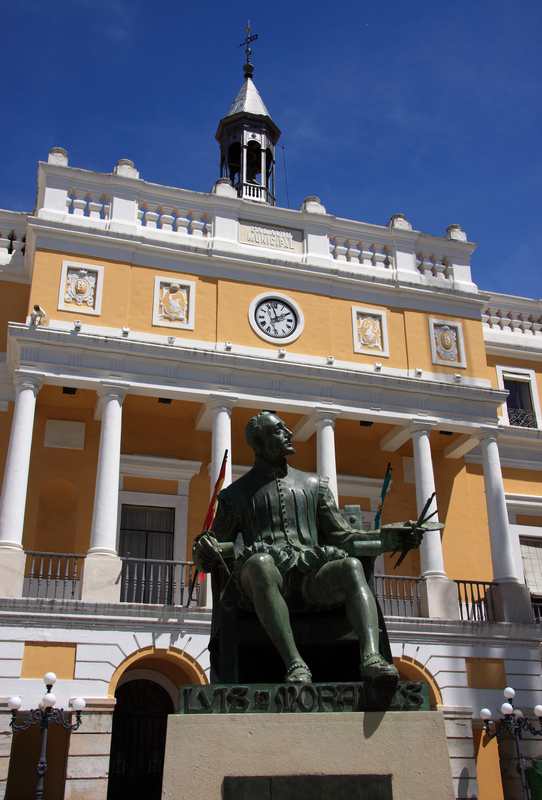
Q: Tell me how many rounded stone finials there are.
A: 6